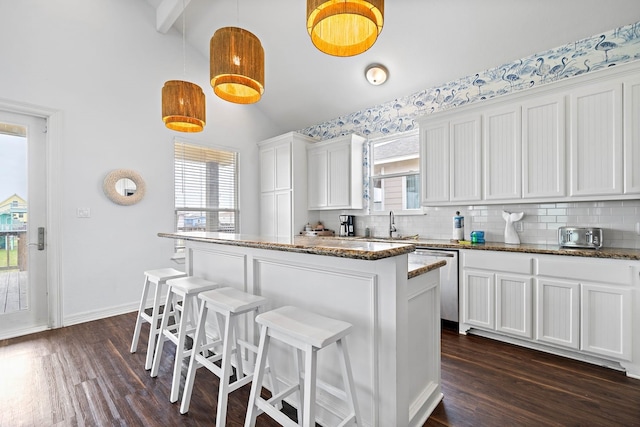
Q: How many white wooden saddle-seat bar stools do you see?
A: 4